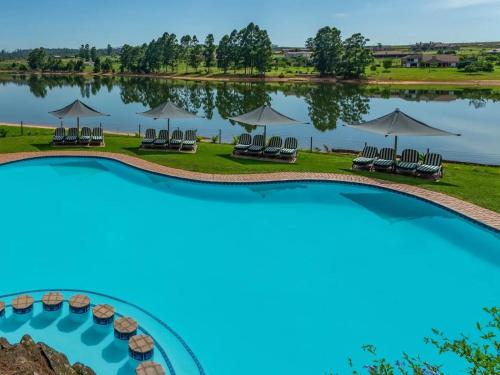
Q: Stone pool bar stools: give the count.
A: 8